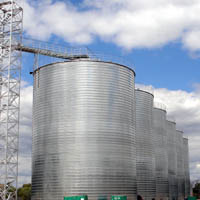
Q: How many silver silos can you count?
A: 6